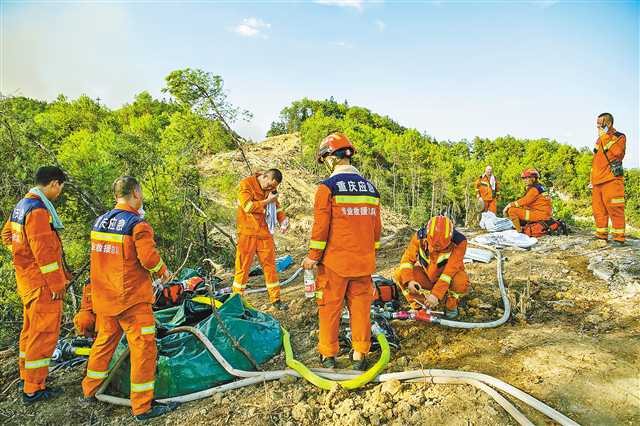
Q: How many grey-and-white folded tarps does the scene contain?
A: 3